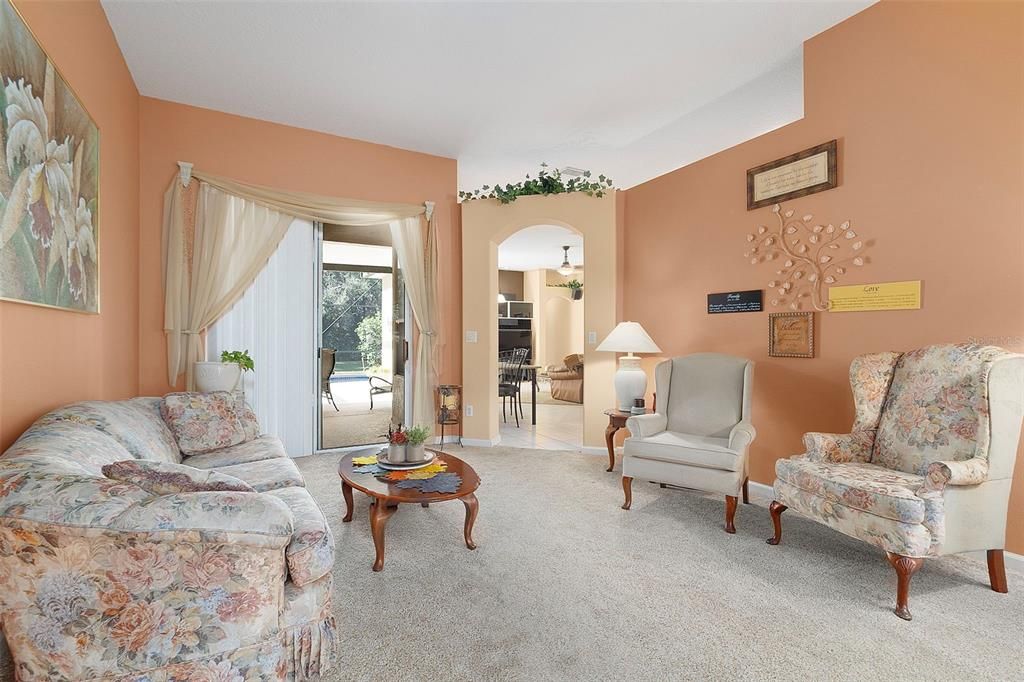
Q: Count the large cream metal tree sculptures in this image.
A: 1